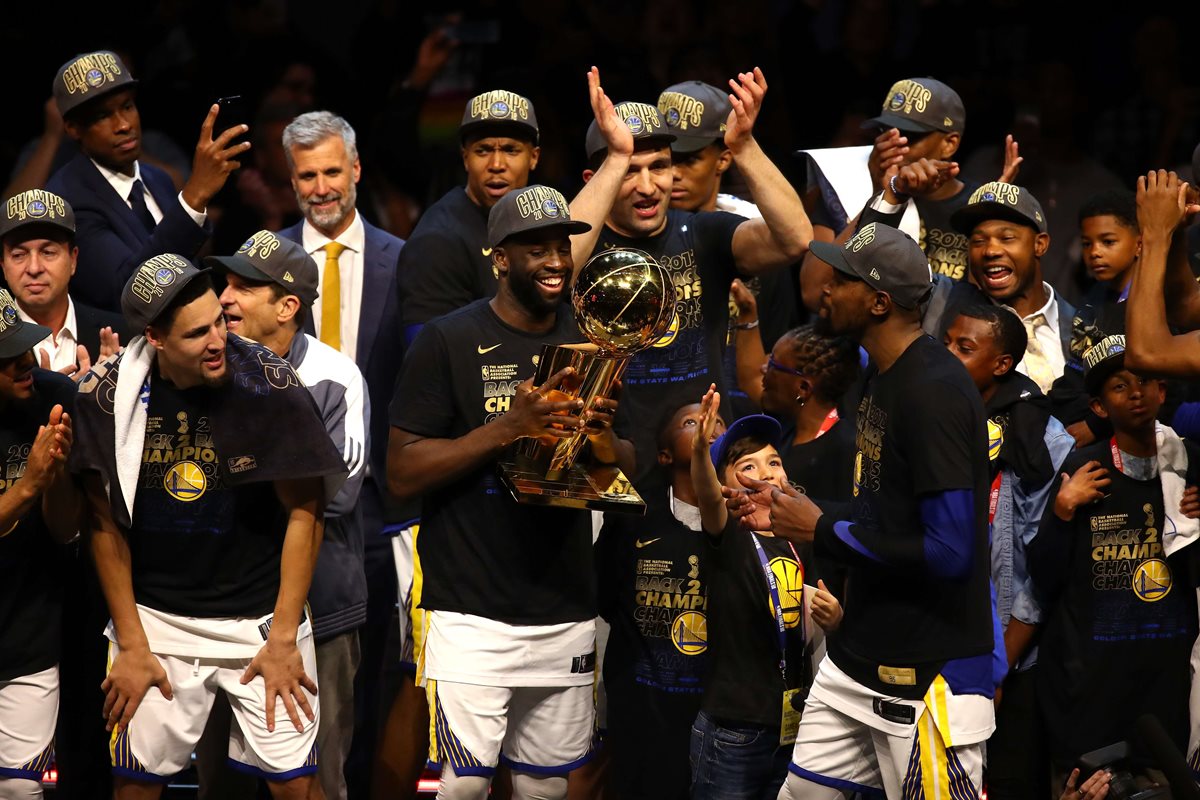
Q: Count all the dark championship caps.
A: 13